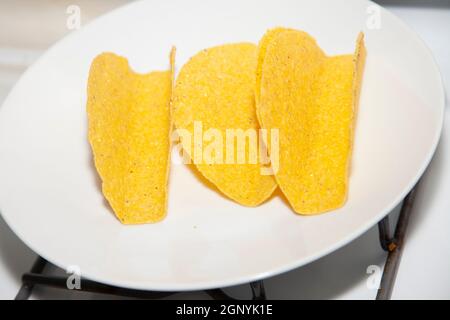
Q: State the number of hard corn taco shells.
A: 3